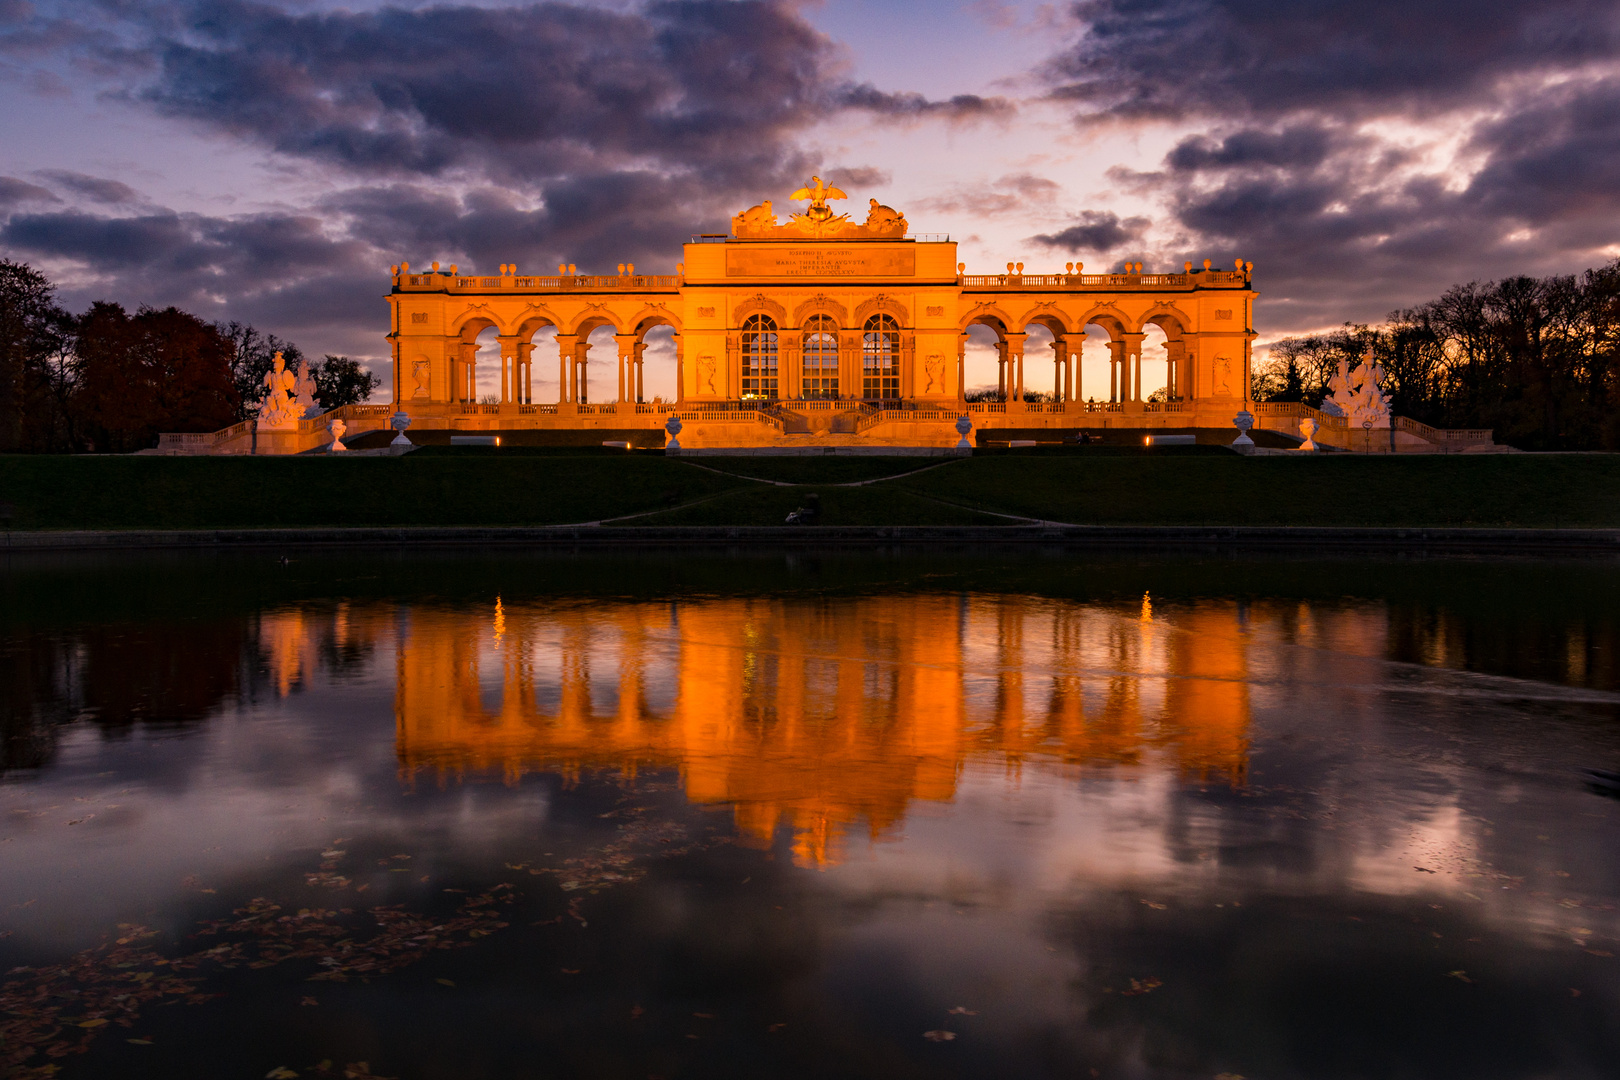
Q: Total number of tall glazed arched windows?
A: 3